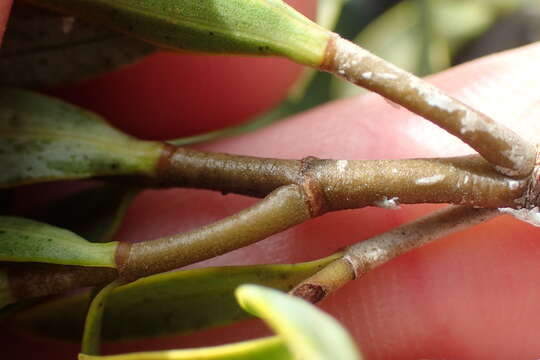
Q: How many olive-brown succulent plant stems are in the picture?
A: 4